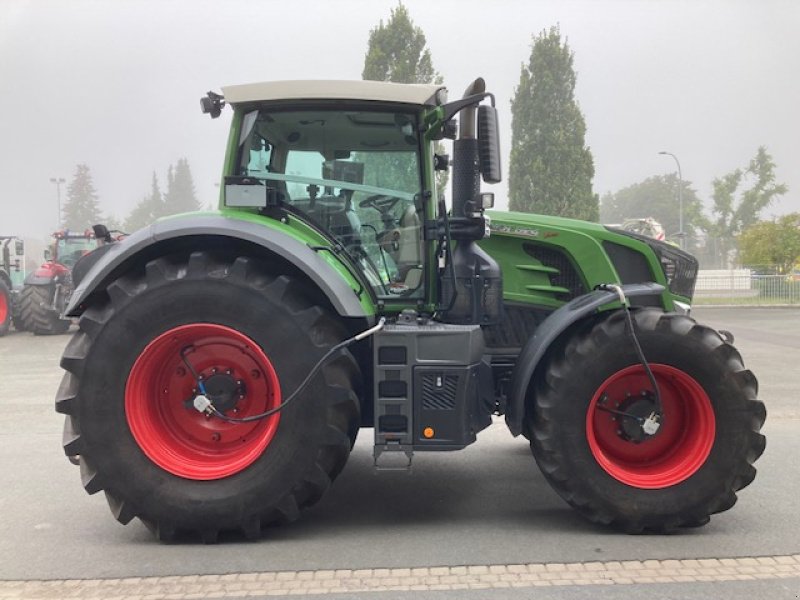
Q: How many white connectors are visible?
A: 2